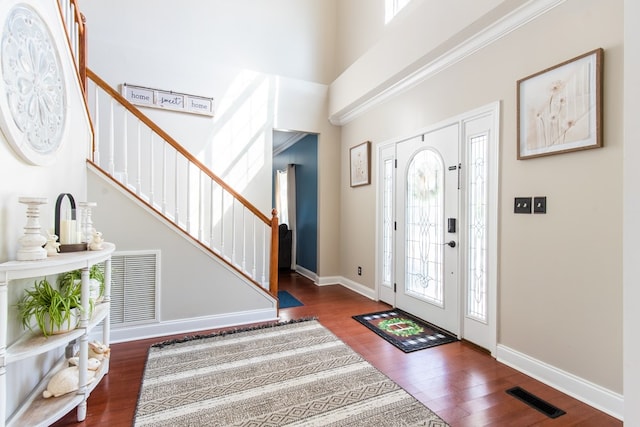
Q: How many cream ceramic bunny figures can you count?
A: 4